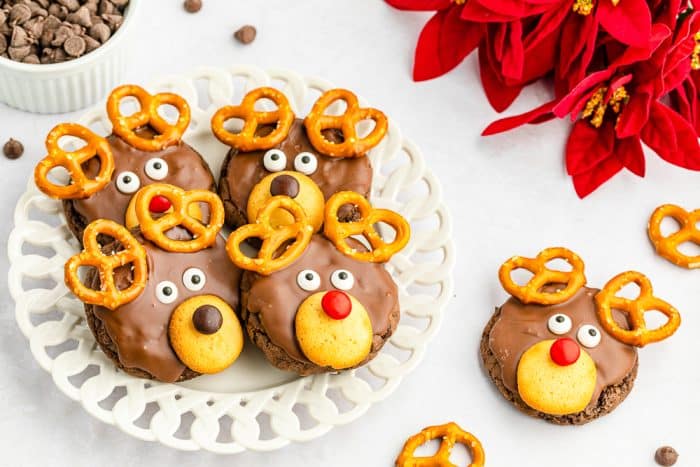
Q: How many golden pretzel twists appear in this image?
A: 12